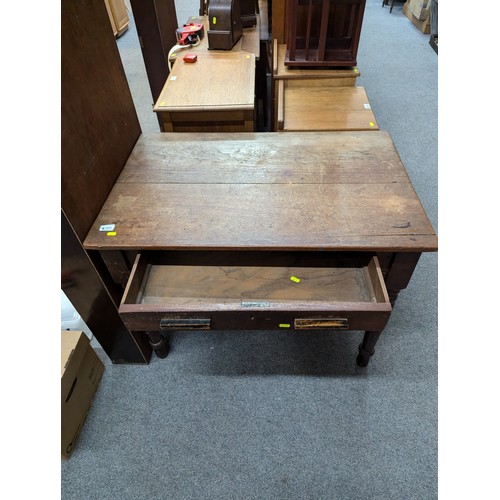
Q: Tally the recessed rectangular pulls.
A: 2